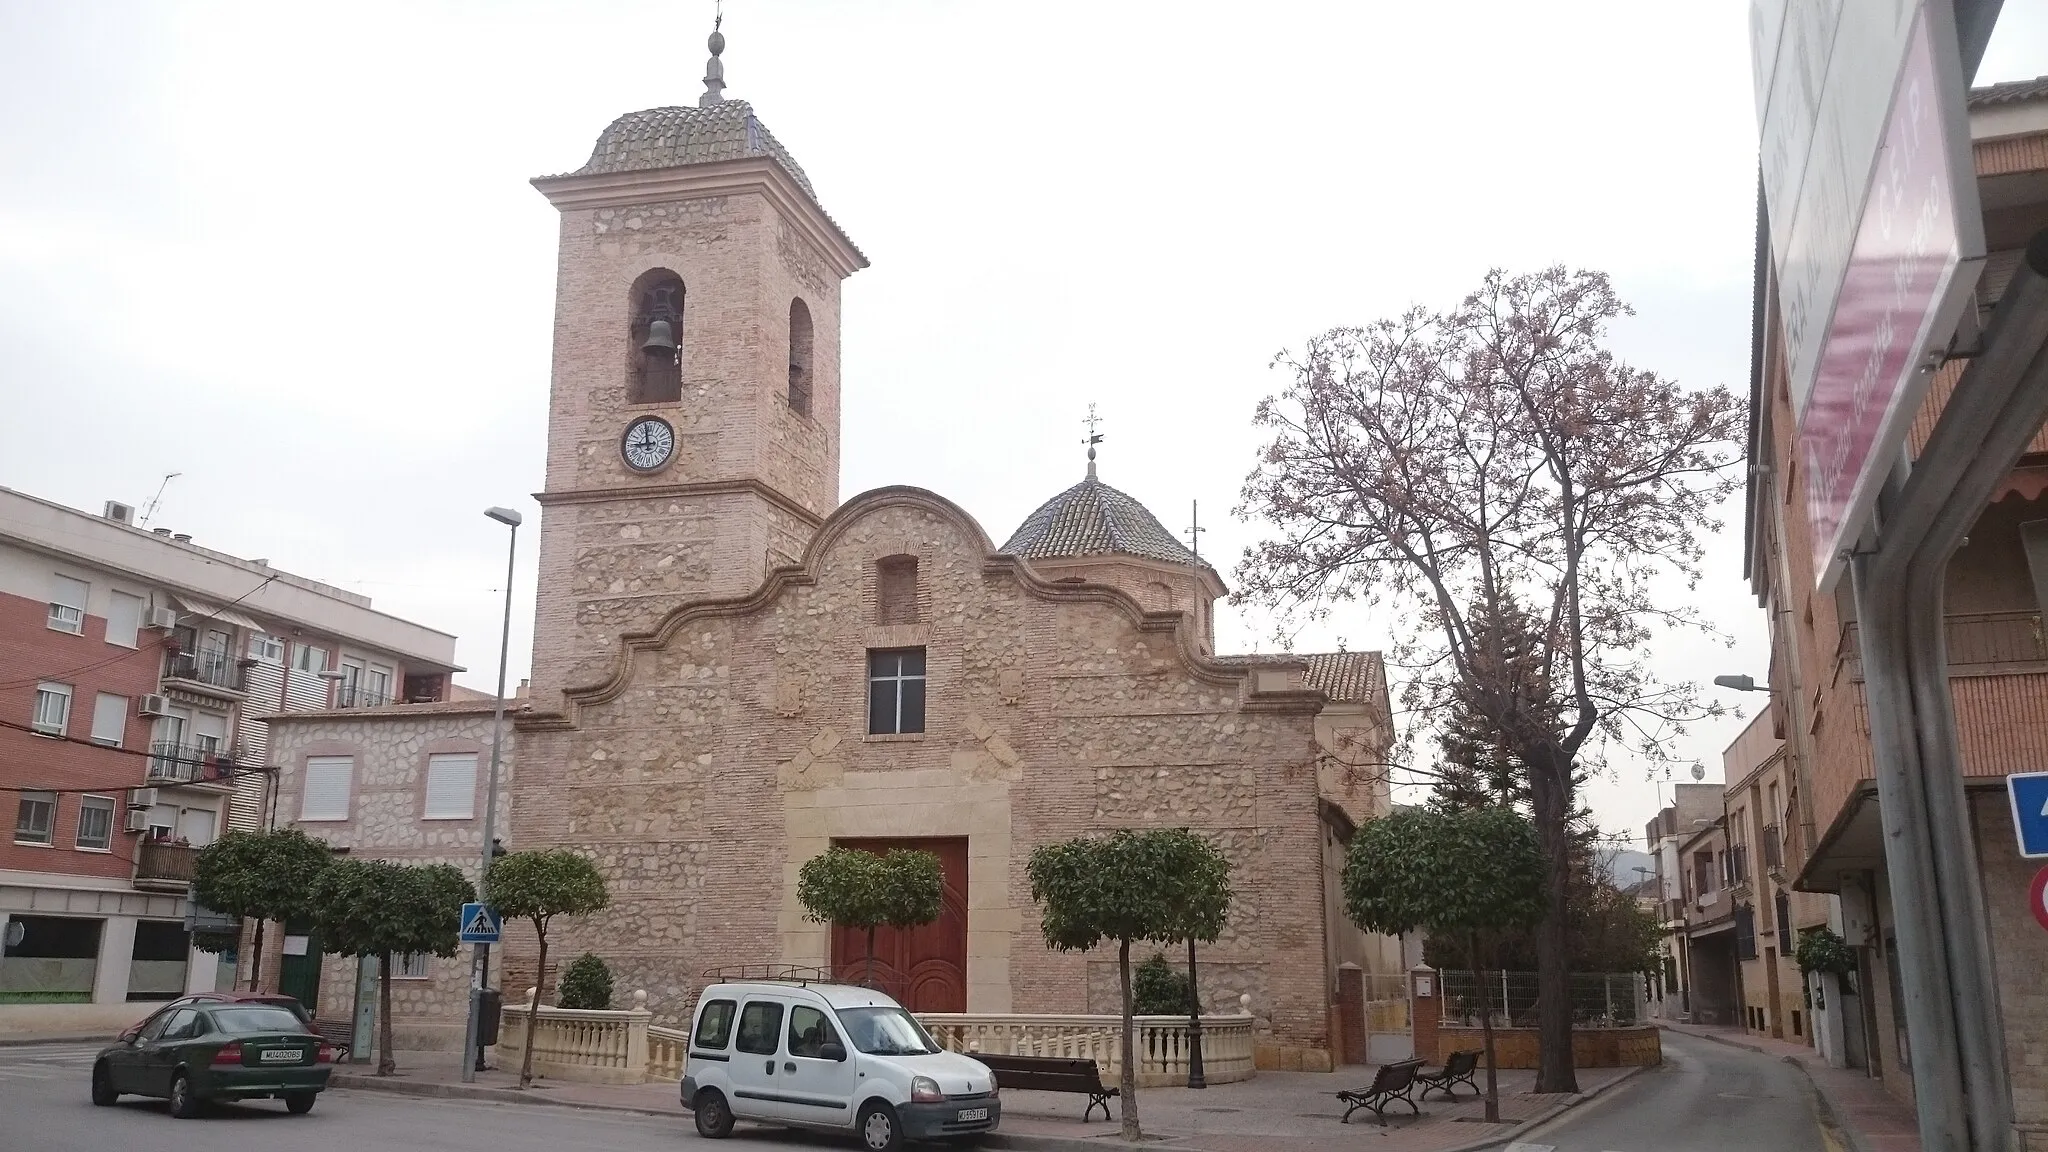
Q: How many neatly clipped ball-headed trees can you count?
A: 6